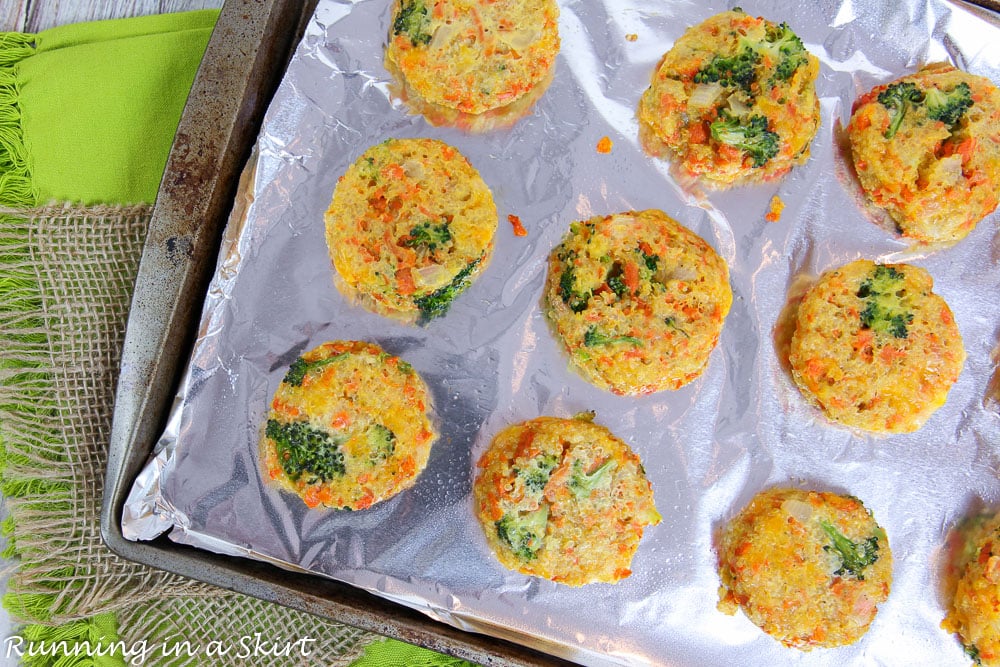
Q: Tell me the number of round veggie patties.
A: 10